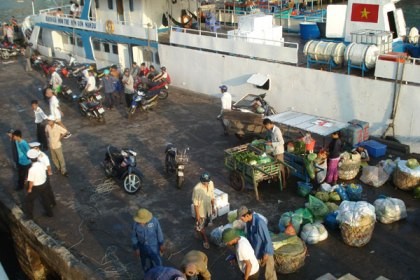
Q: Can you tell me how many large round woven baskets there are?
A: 4